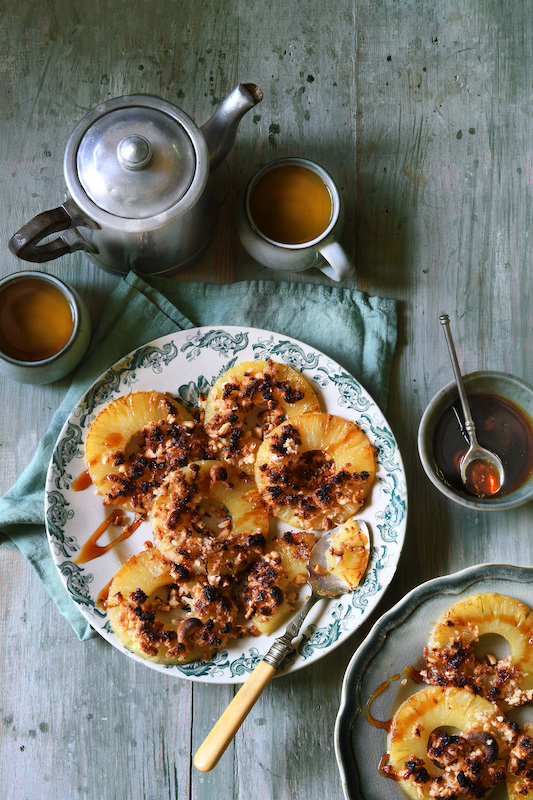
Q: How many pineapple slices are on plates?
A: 9